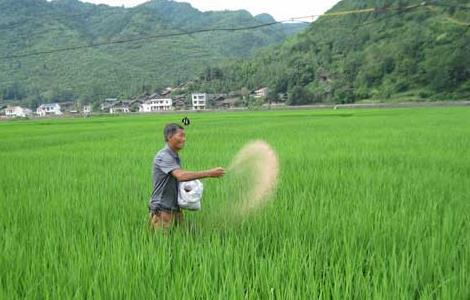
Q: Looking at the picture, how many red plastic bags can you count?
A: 0